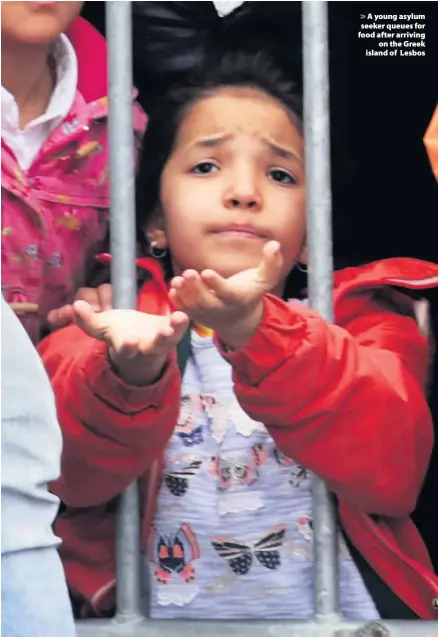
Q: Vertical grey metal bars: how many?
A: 2